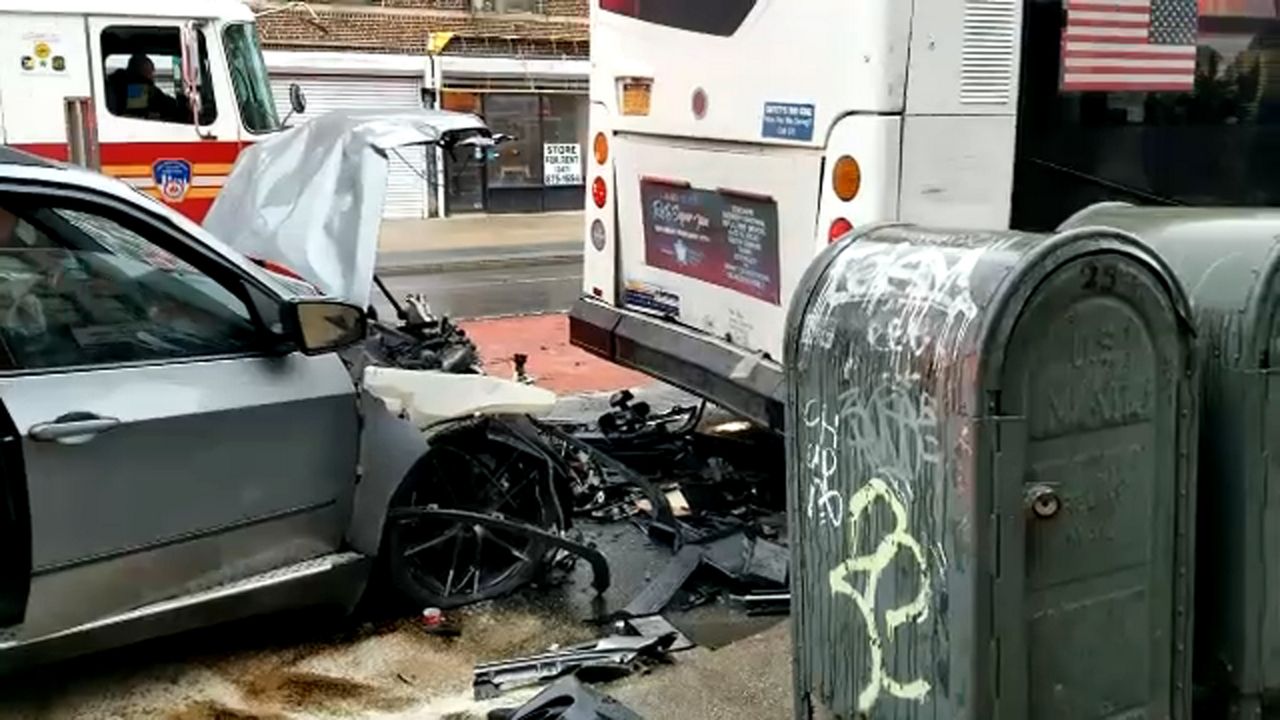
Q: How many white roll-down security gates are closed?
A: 1